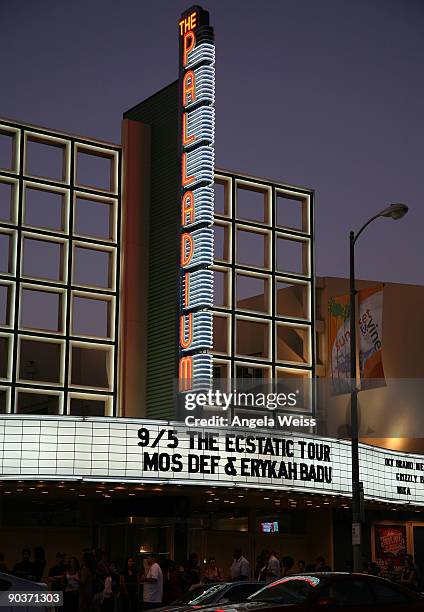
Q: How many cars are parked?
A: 3